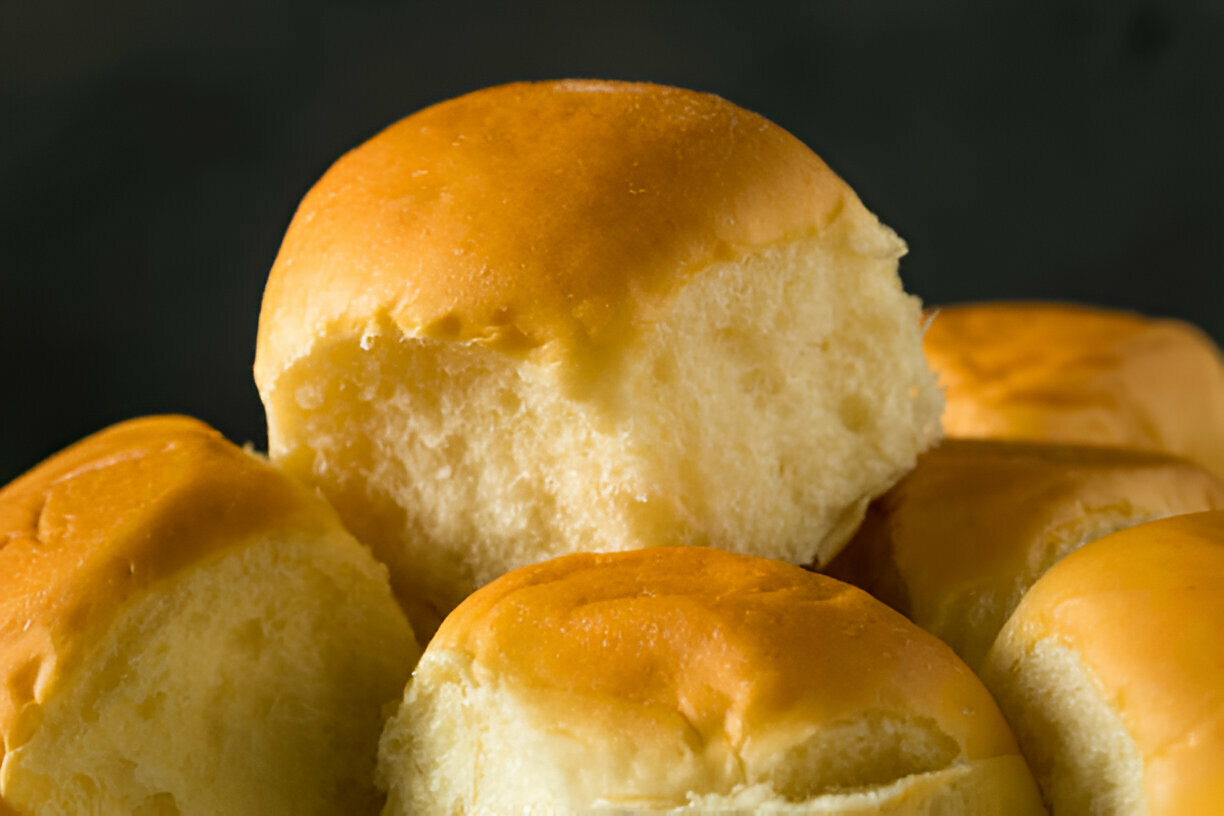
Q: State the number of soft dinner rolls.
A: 6